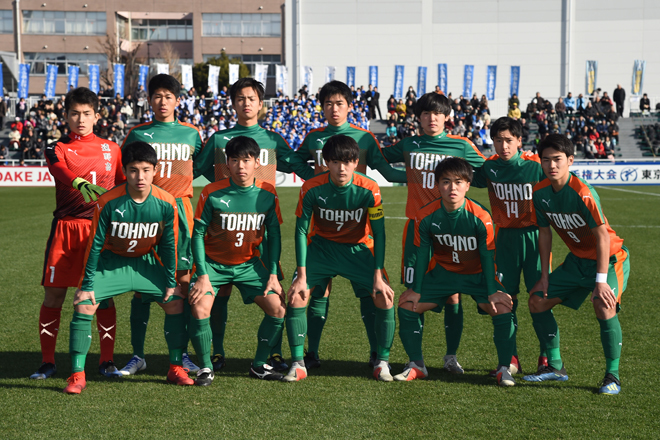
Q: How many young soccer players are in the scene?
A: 11